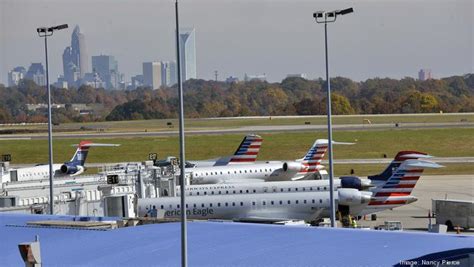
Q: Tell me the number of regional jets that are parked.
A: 5